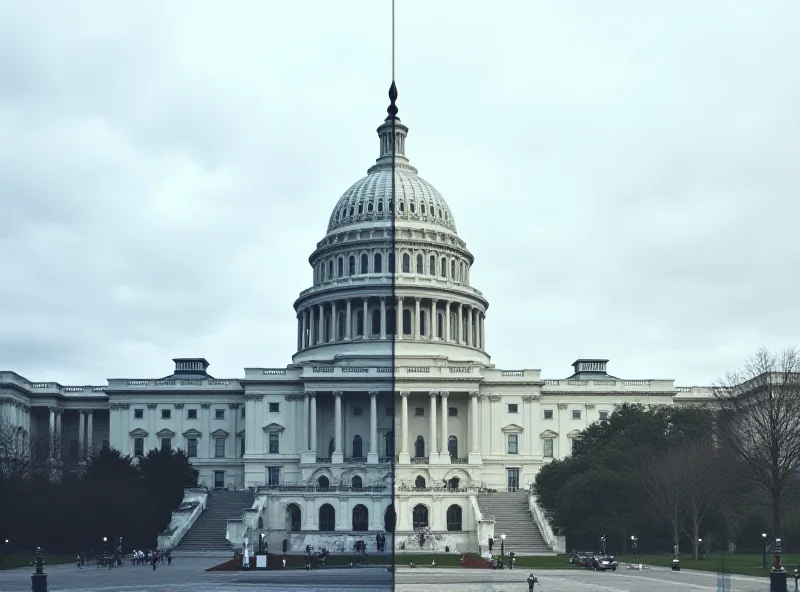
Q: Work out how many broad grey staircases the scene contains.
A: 2